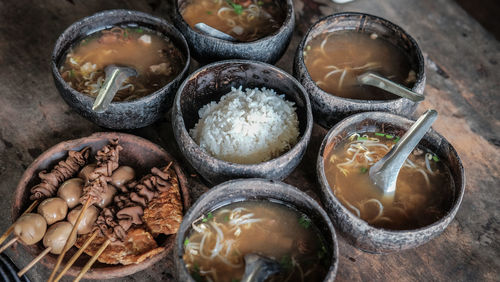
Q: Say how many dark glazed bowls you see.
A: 6